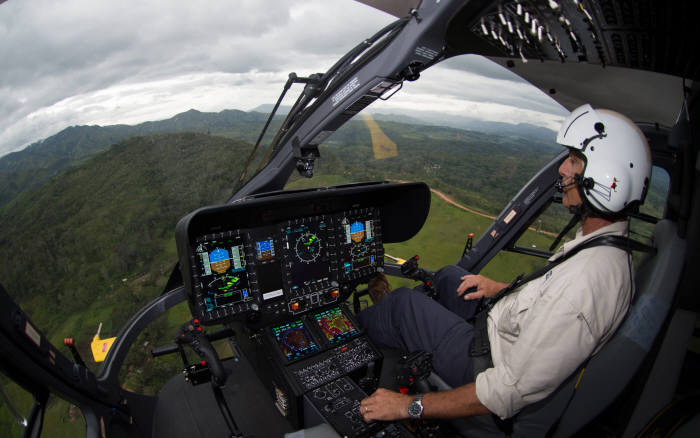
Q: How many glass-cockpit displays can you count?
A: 6